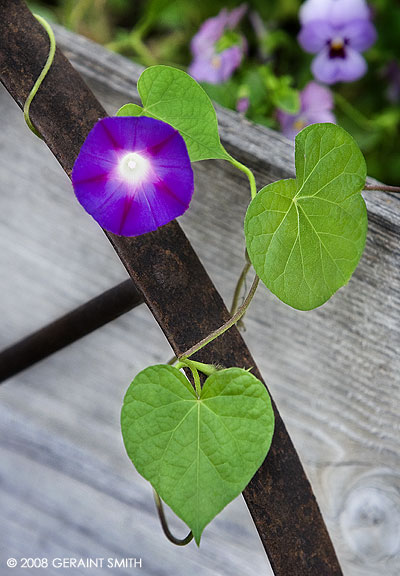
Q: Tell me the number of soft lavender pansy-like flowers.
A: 3